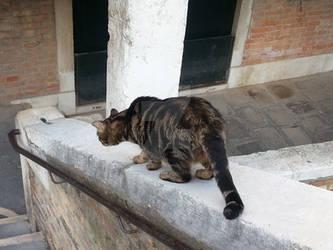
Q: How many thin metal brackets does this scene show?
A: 2